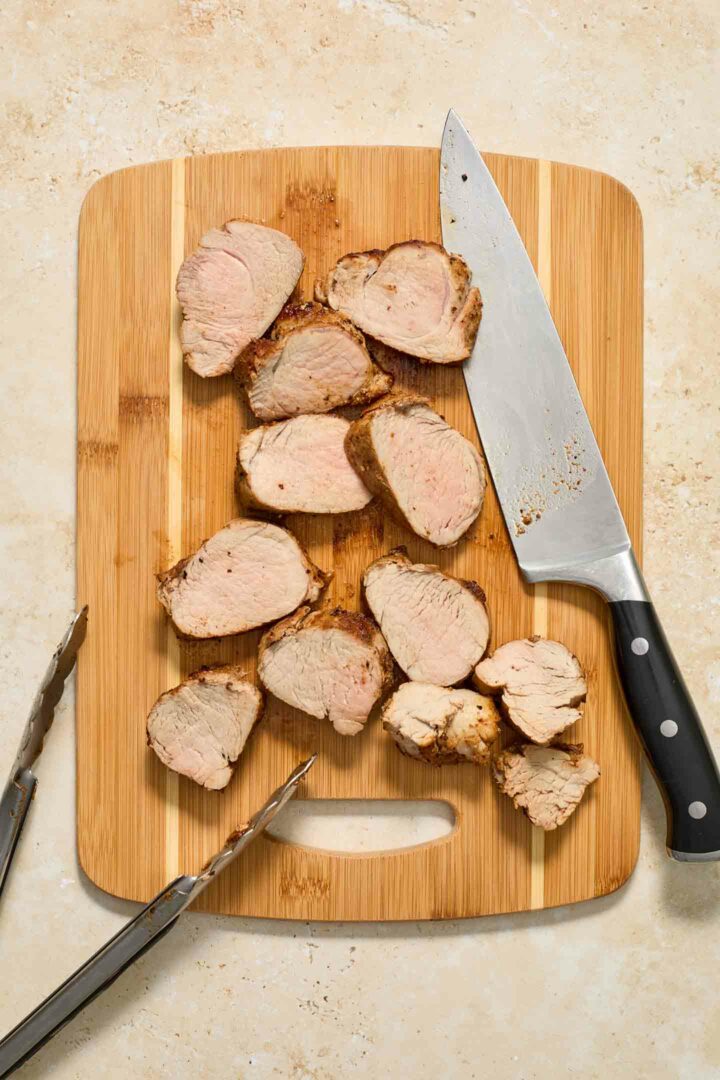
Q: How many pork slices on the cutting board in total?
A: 12